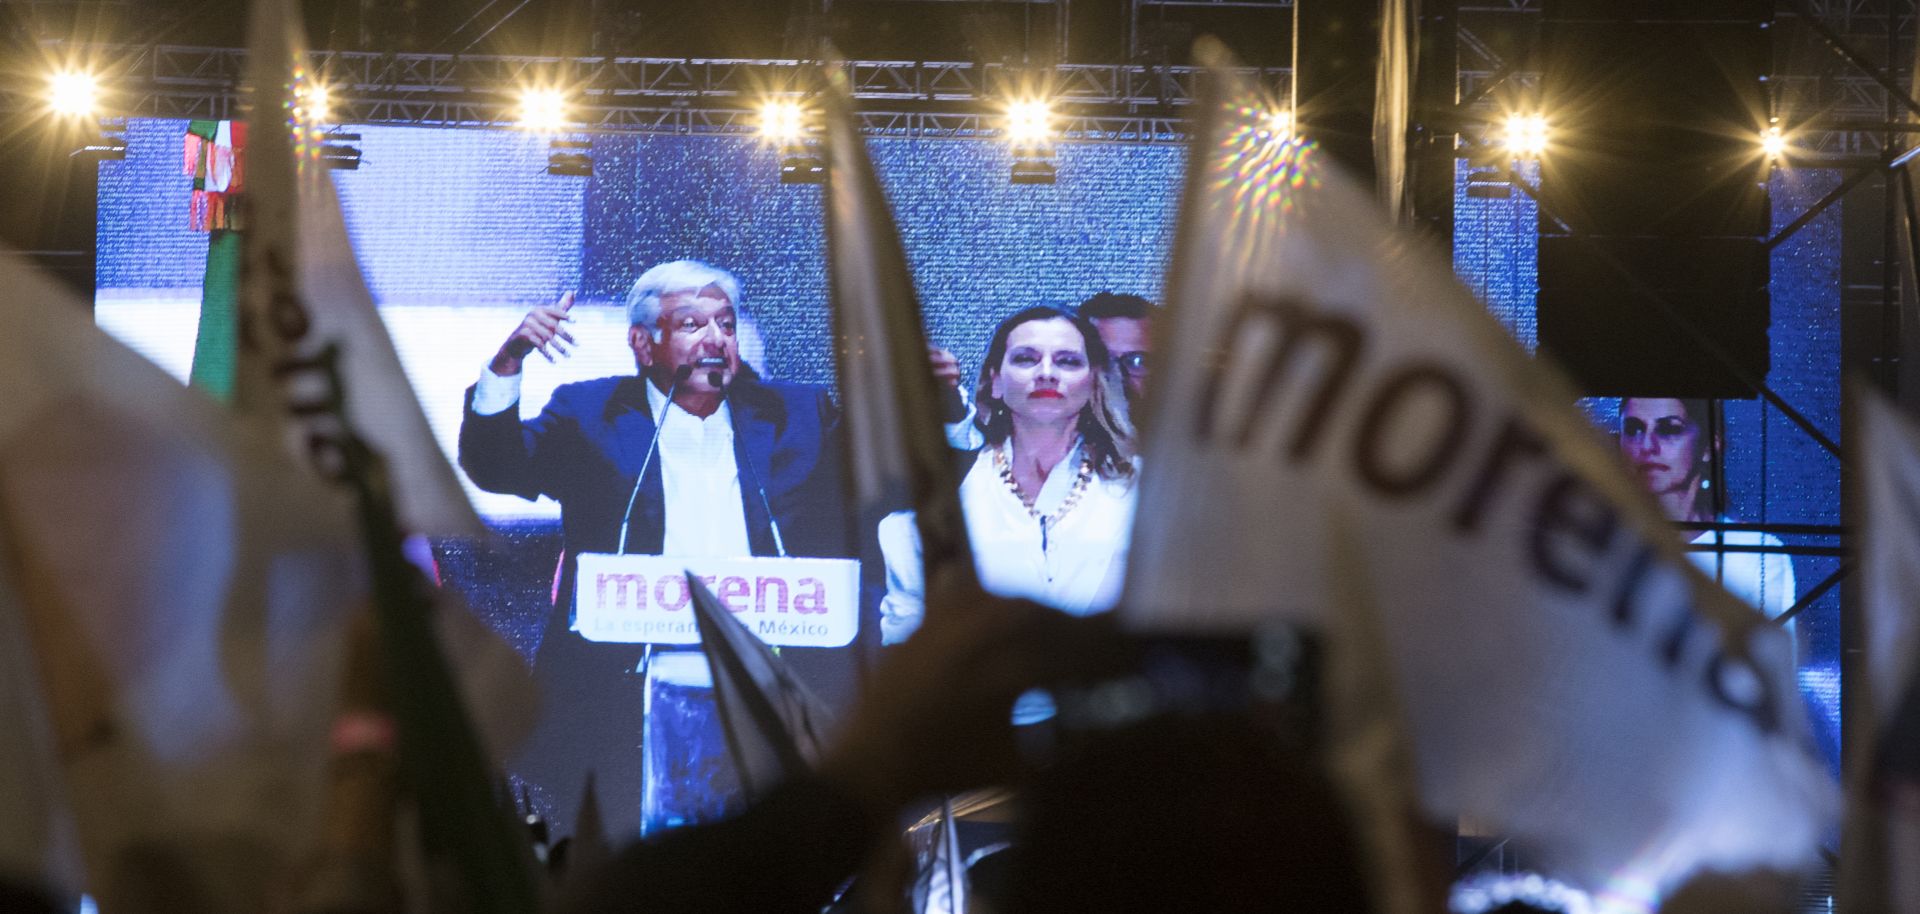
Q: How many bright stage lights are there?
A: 8